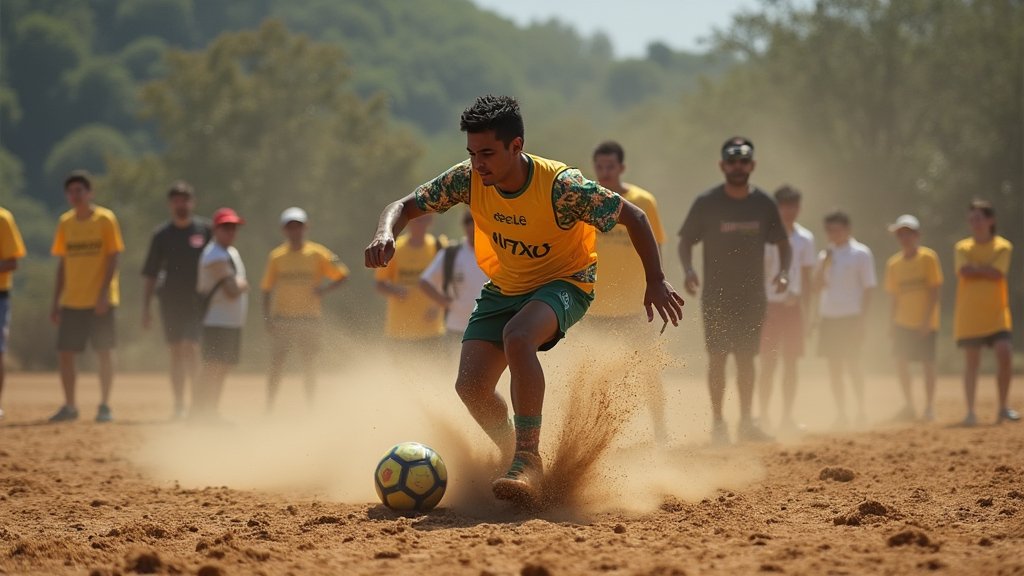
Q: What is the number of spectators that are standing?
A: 13